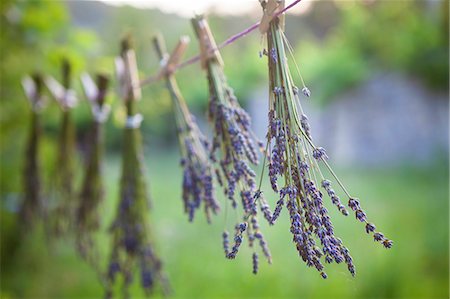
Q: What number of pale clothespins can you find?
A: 7